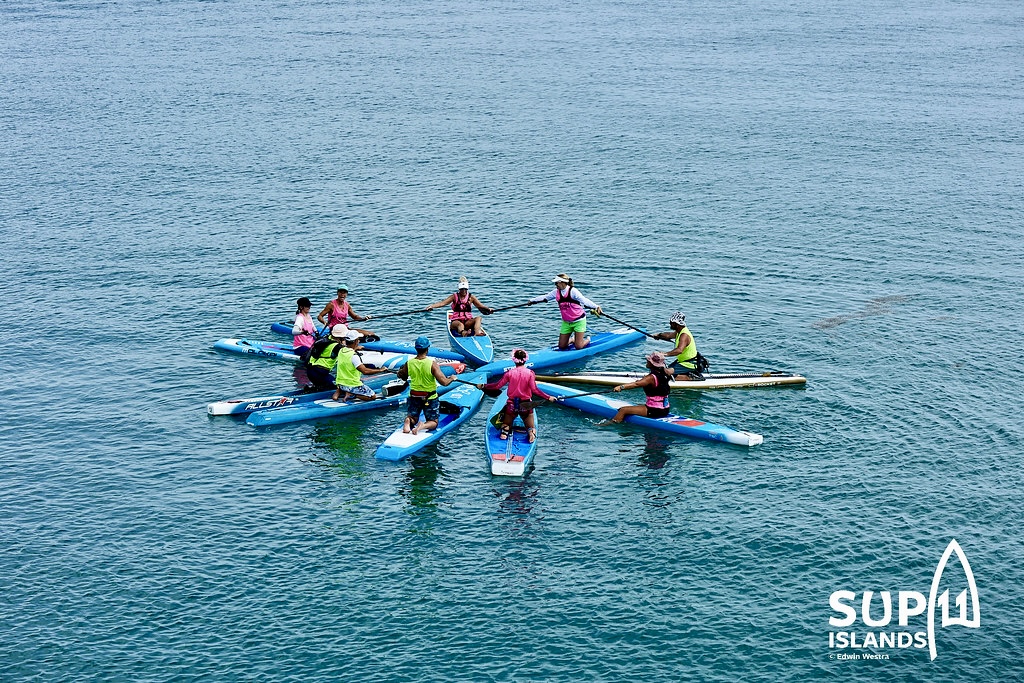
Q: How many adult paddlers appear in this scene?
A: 10